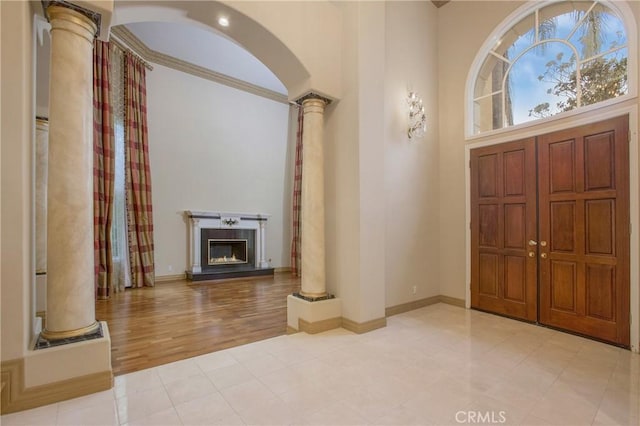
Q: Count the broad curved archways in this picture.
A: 1